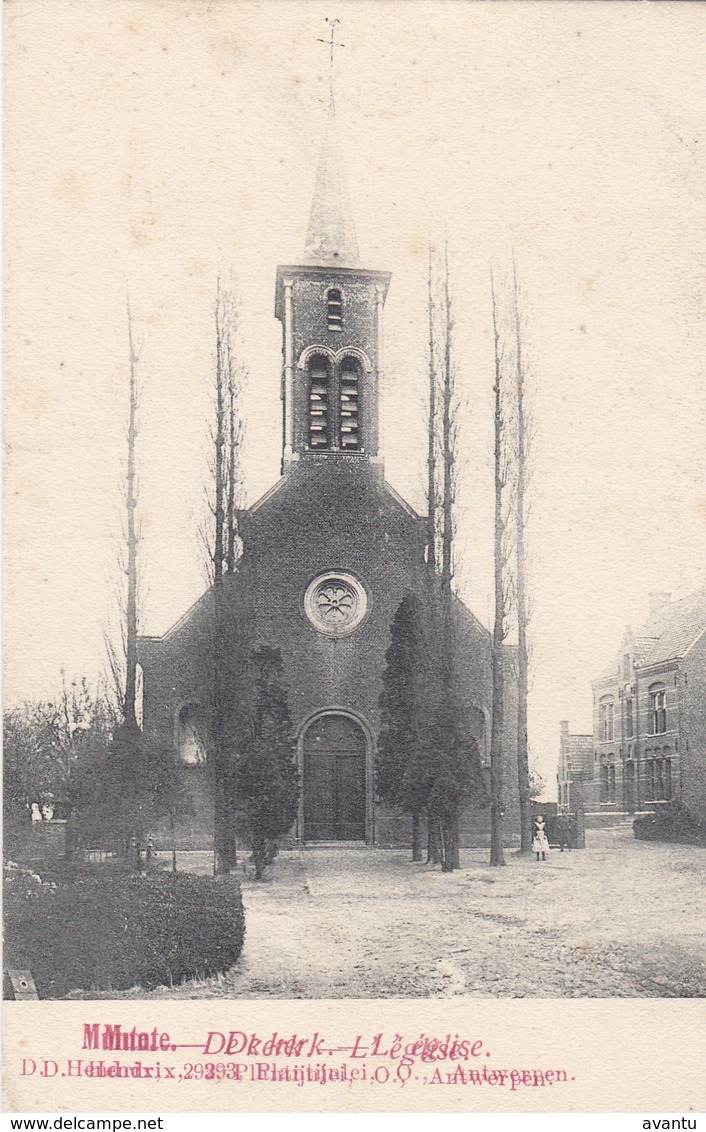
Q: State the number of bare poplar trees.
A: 7